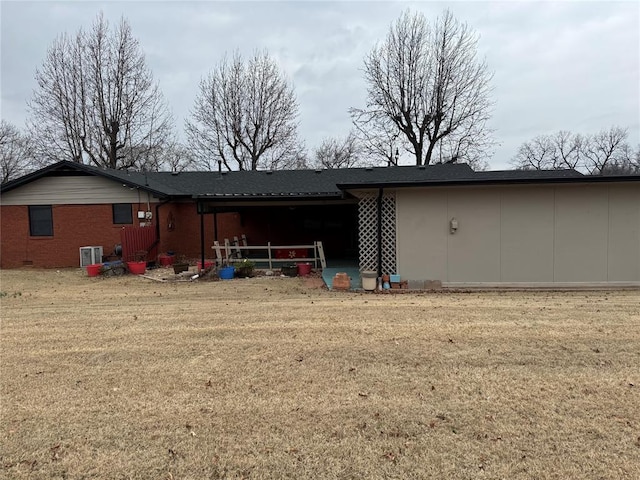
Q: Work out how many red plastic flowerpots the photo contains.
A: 5